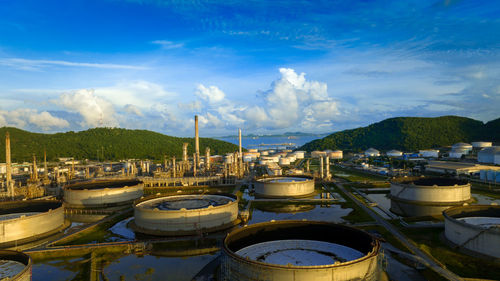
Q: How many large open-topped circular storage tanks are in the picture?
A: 8